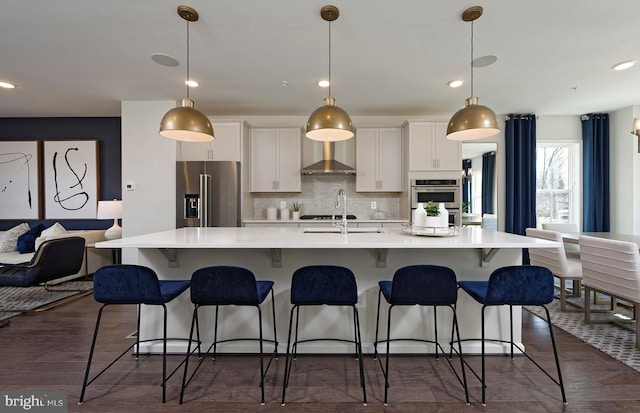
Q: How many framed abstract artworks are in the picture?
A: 2